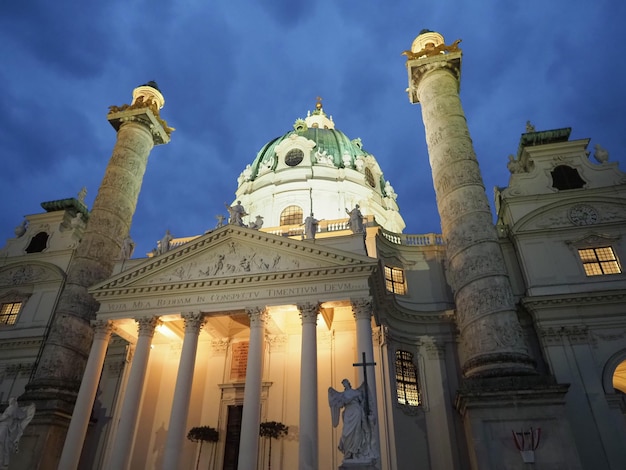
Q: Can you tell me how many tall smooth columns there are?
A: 6